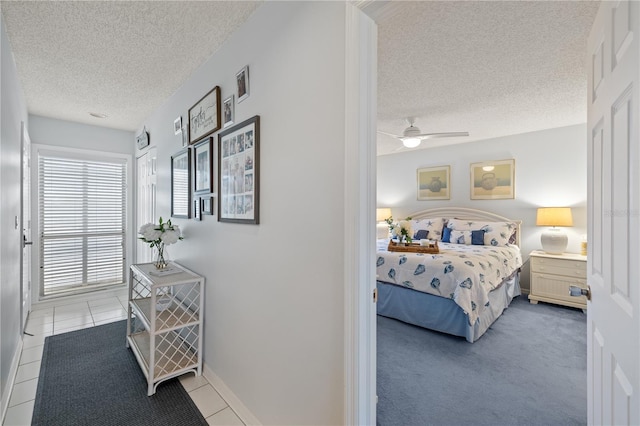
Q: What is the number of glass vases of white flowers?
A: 2